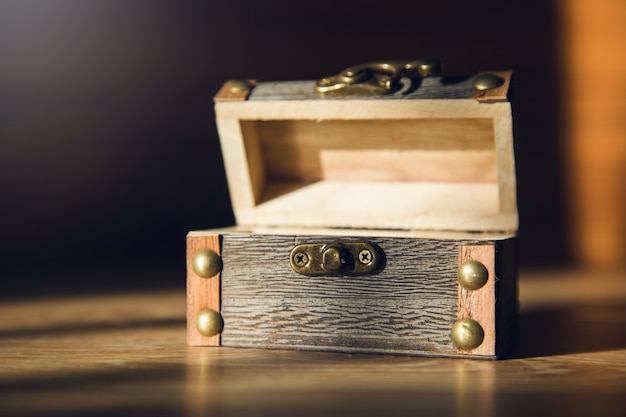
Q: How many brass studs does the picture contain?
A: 6